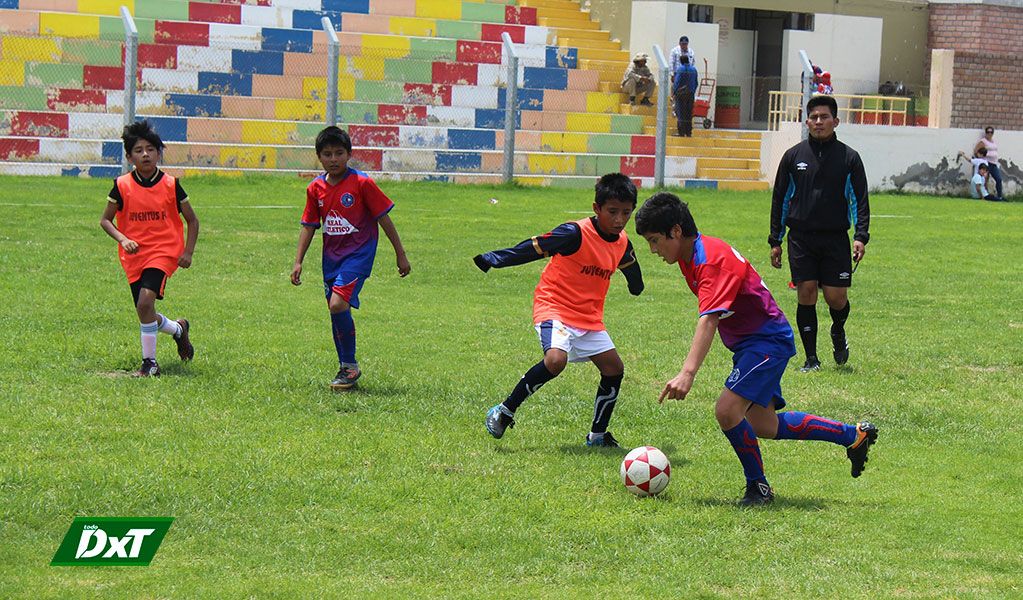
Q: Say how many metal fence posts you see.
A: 5